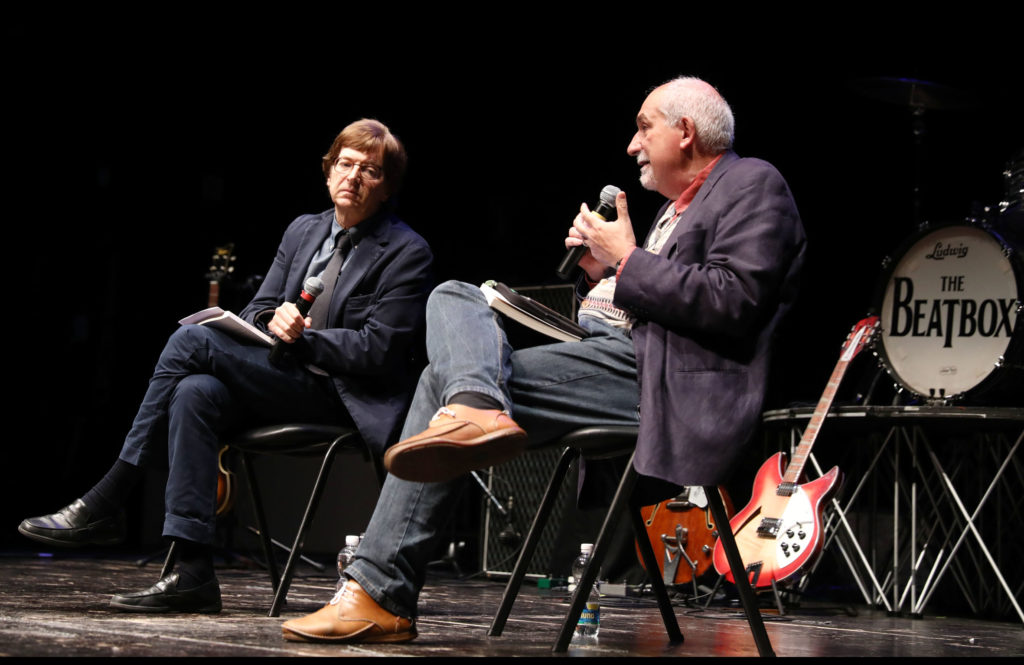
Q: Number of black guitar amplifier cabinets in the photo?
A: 1